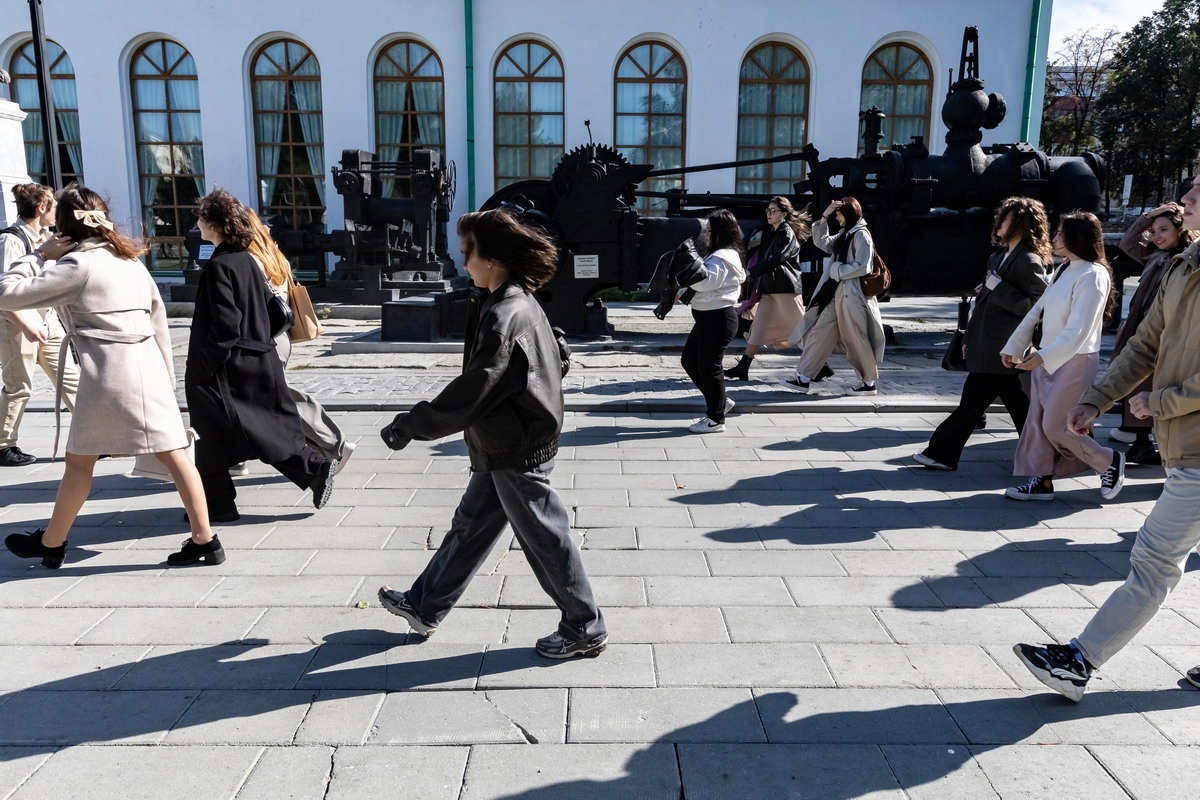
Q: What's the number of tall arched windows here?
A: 8